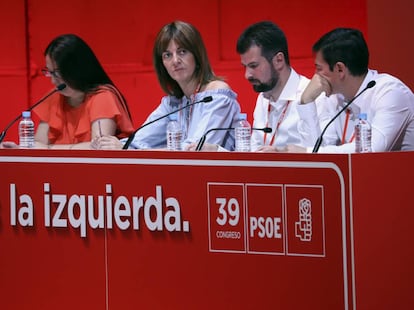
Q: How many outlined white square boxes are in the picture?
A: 3